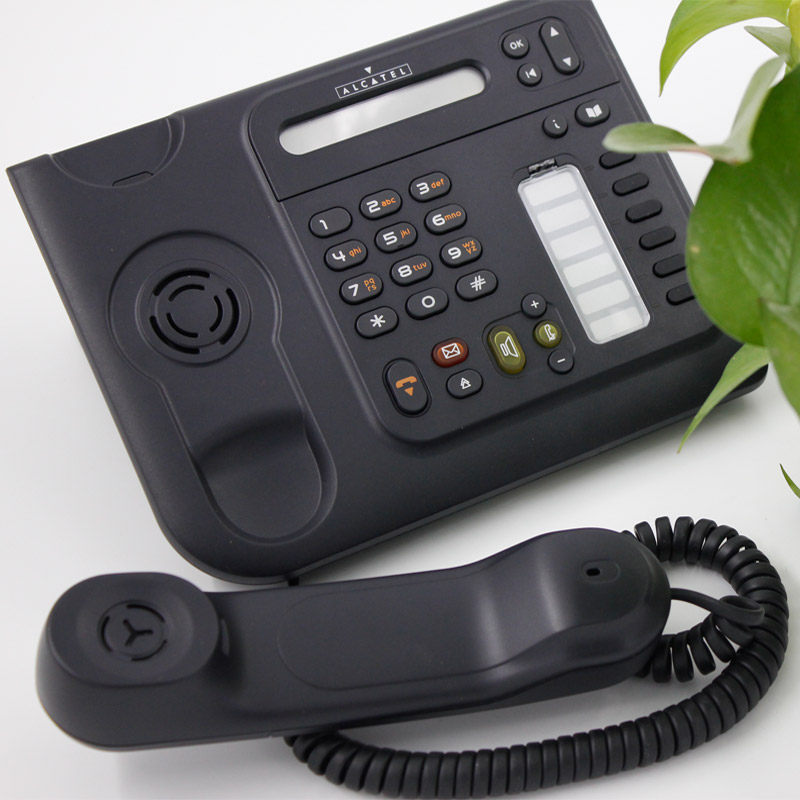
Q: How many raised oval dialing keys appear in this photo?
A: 12